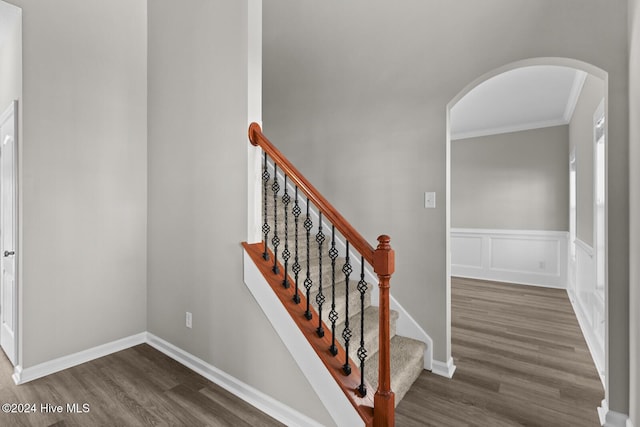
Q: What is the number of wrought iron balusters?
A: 9